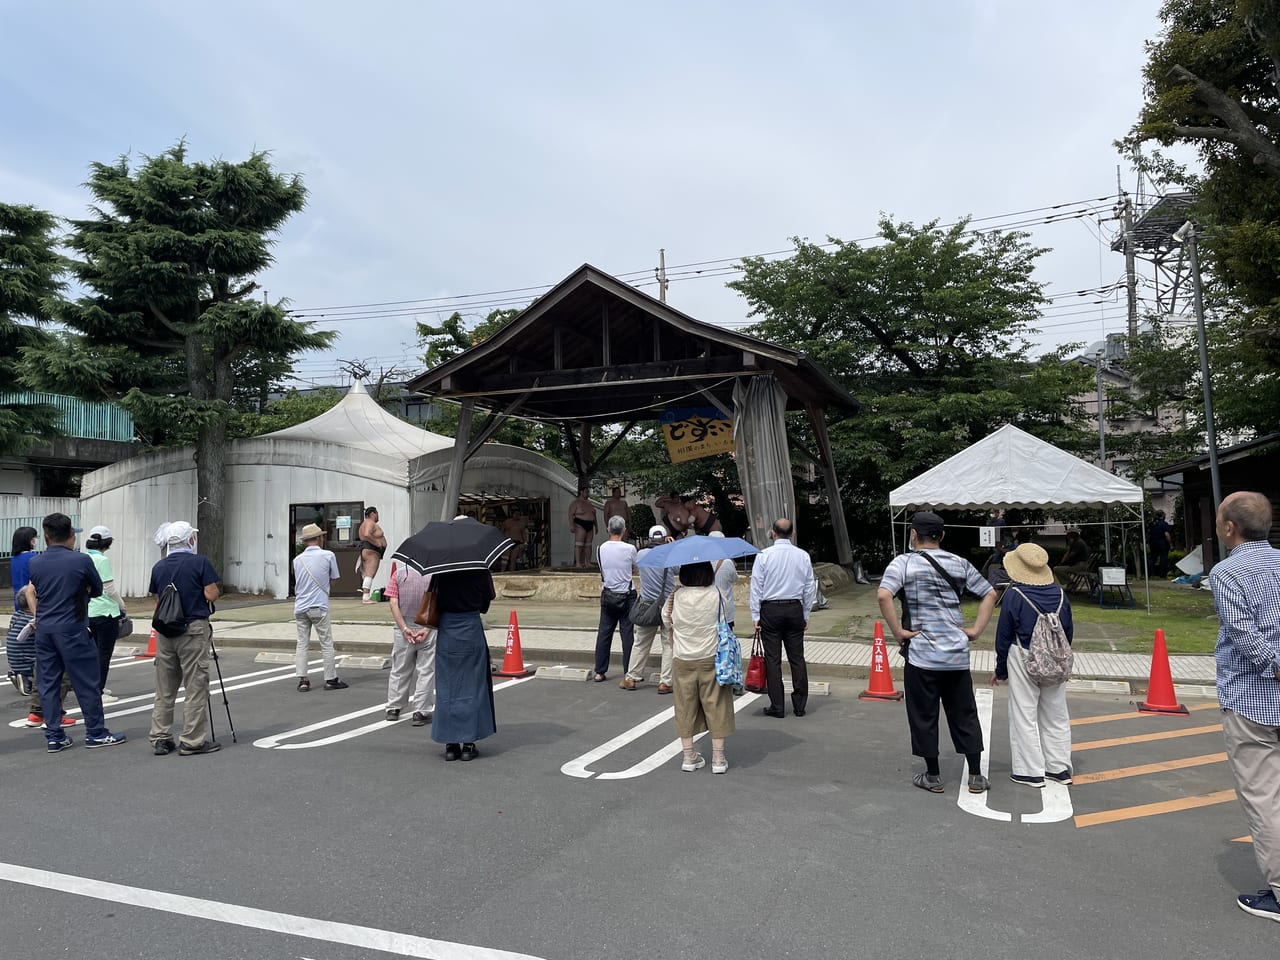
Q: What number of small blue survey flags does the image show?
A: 0